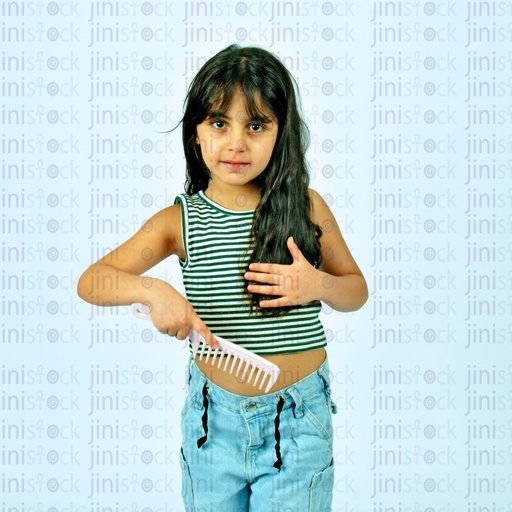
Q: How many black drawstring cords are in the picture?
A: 2